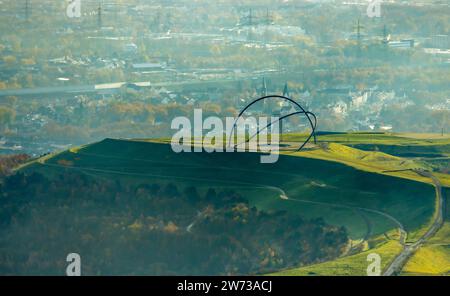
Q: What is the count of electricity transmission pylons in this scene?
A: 6